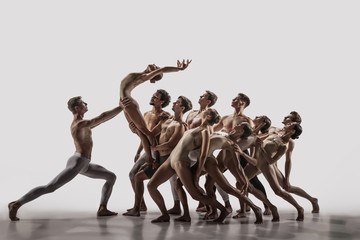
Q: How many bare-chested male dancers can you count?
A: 6